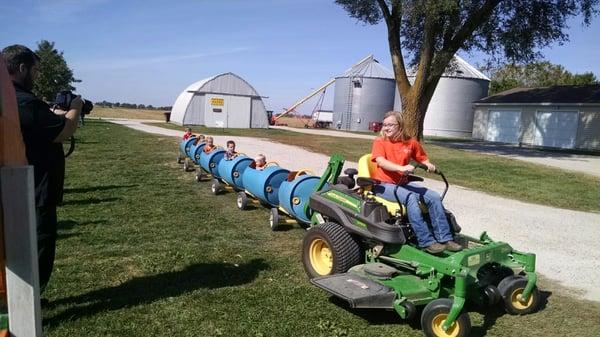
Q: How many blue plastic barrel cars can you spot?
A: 6